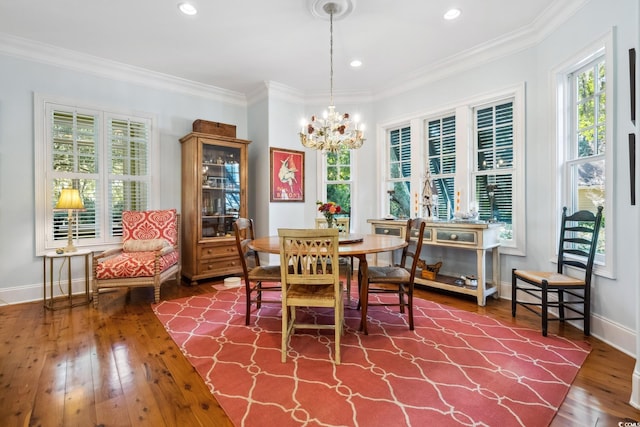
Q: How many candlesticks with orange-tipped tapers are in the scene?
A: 2